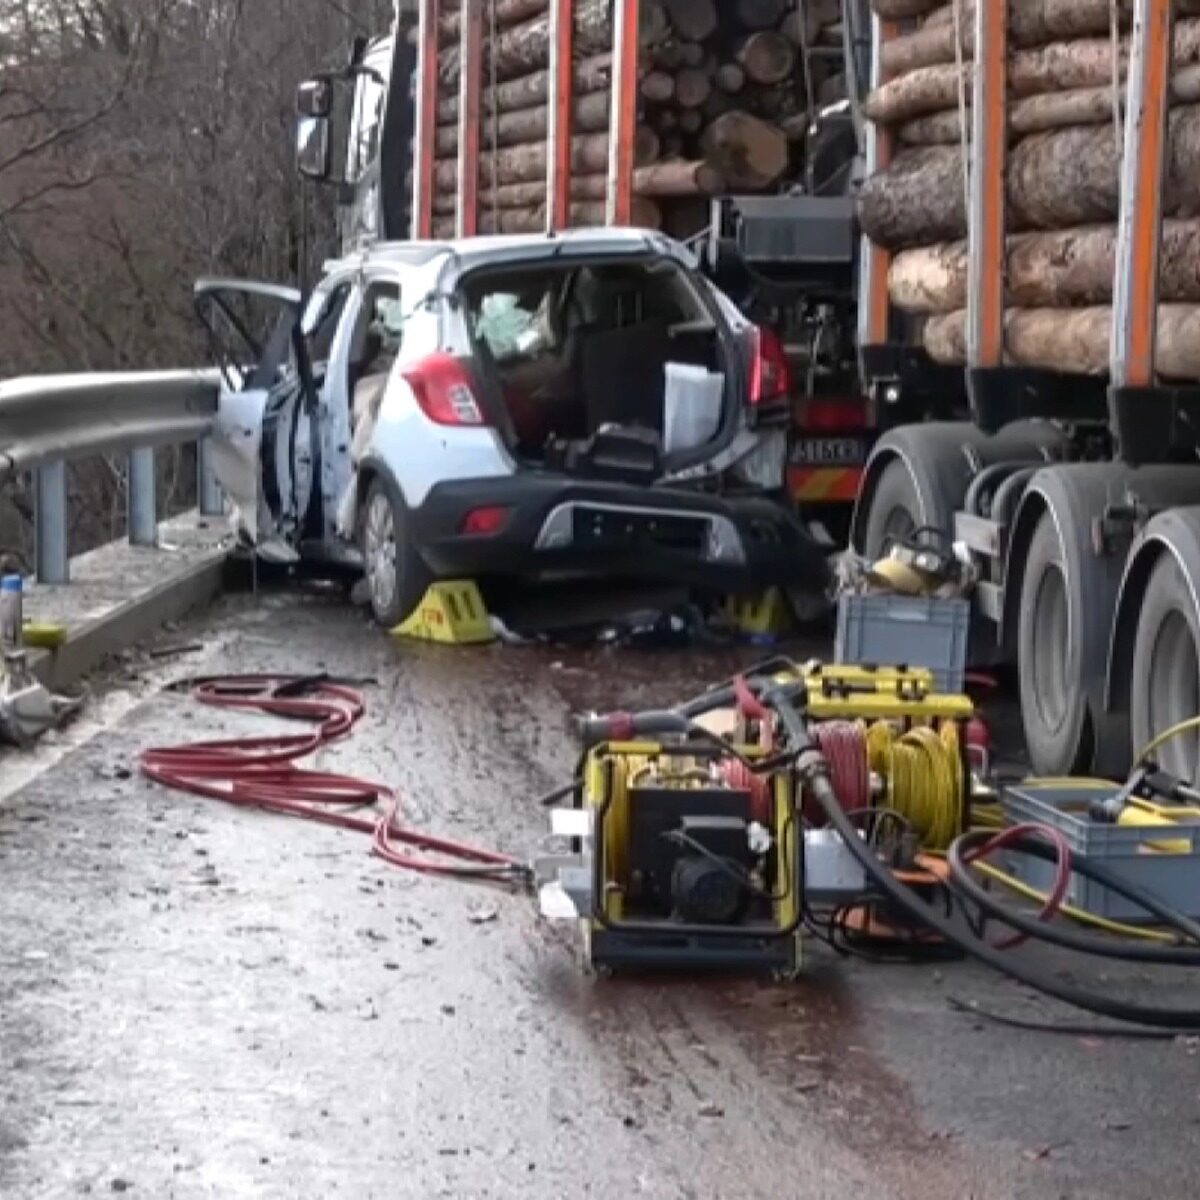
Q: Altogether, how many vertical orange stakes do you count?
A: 7